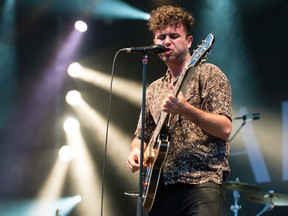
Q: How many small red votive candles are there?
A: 0